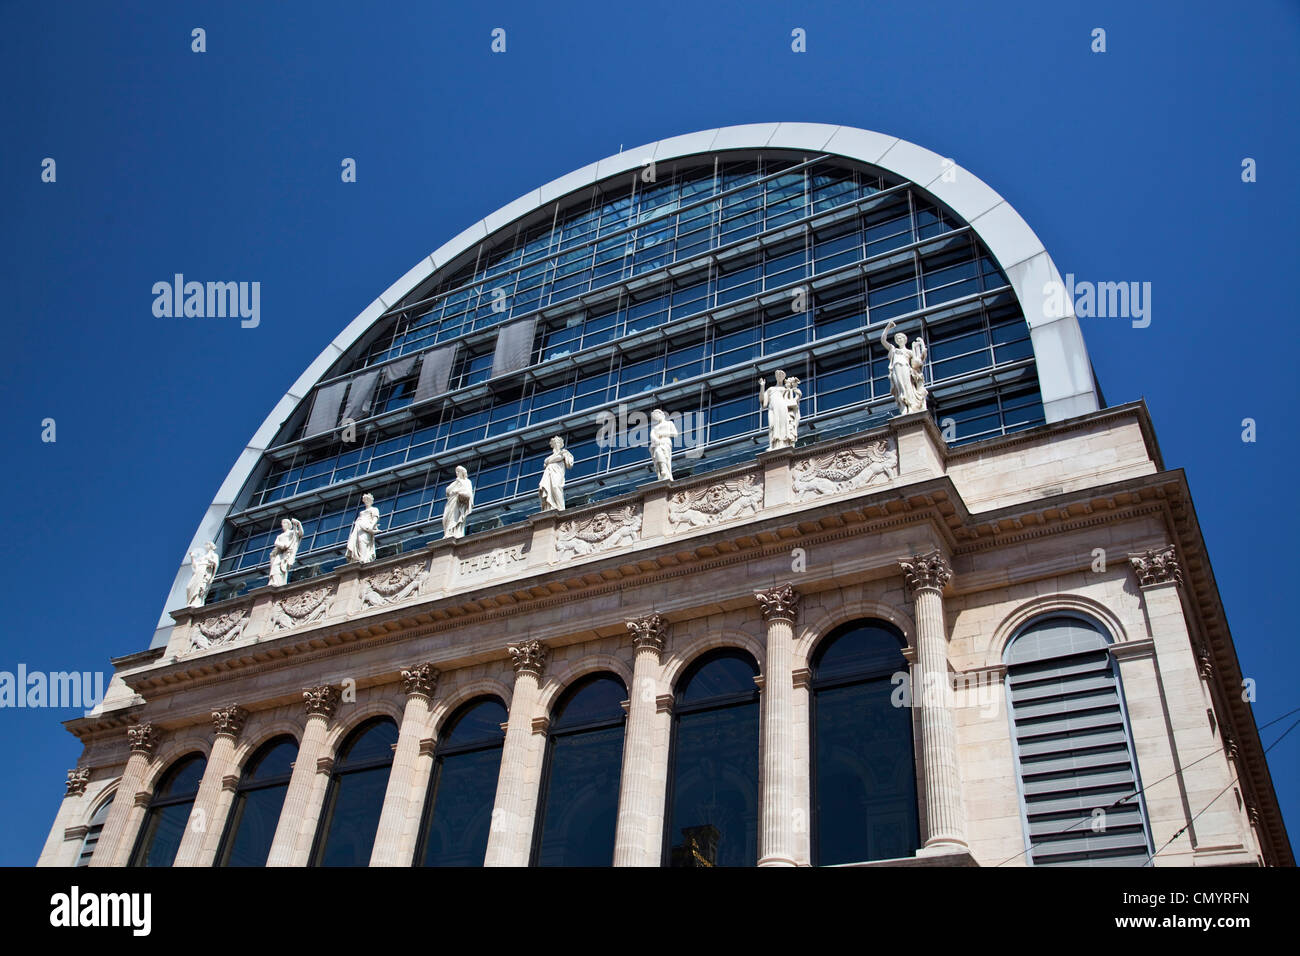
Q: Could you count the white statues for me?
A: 8